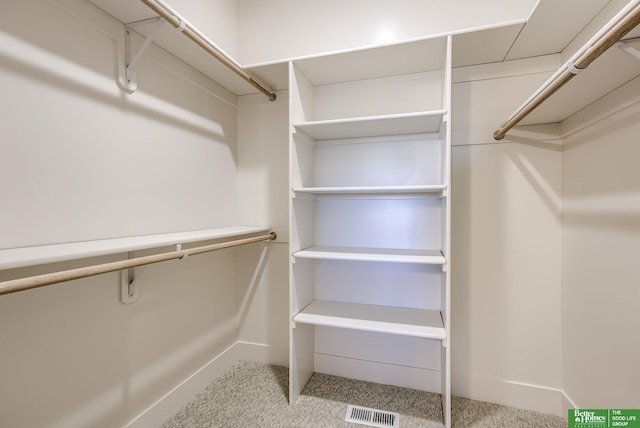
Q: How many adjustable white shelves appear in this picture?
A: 4